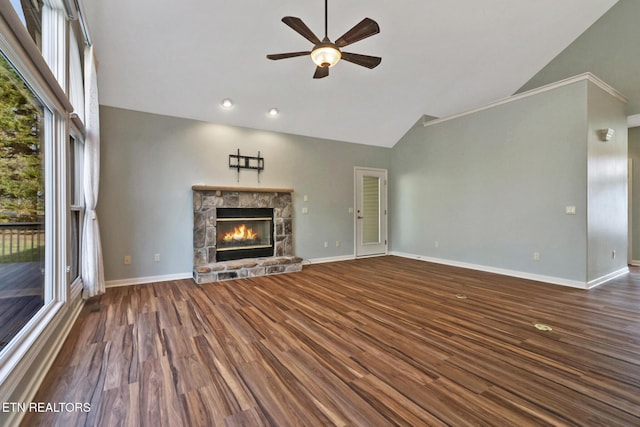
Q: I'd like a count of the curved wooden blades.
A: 5